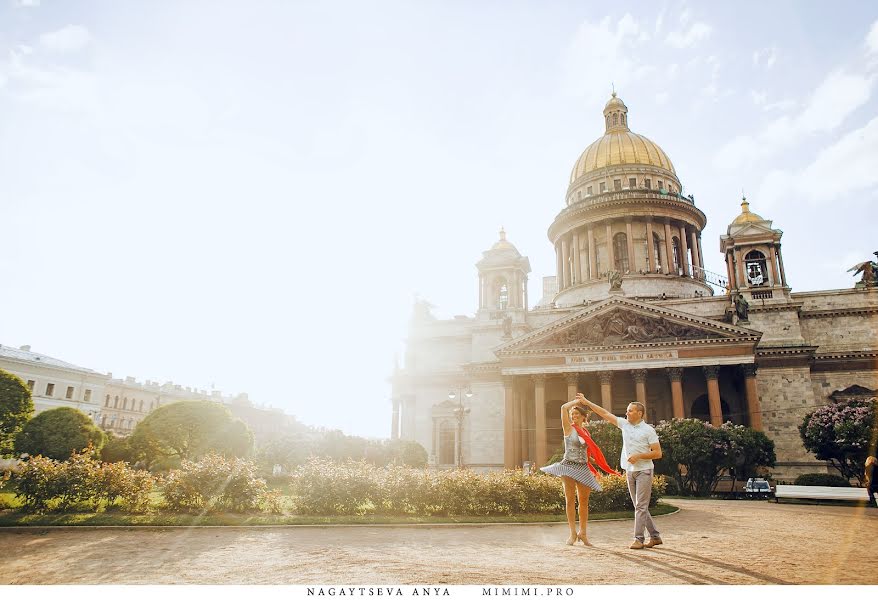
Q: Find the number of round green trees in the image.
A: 3